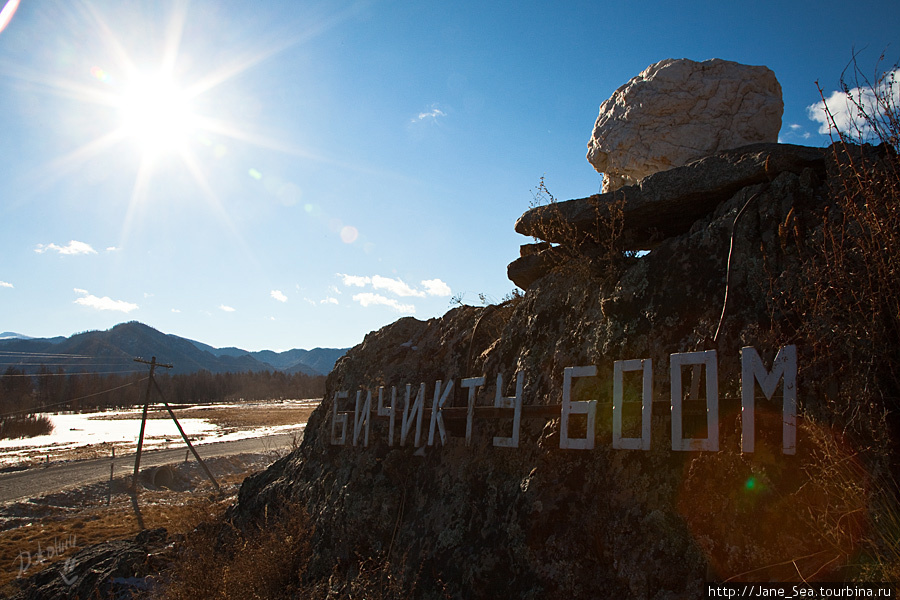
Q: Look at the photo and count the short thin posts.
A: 4